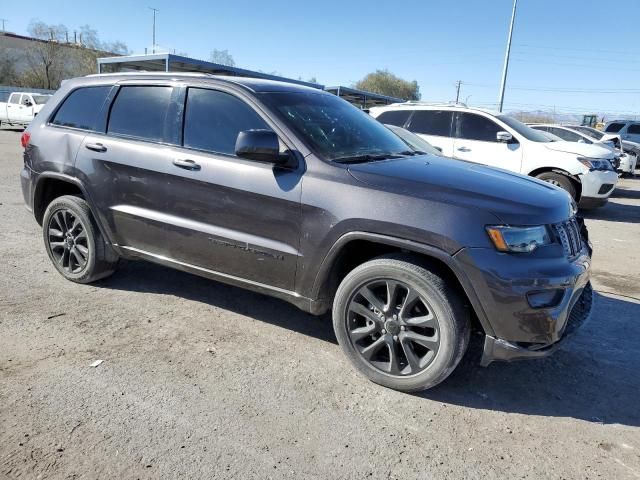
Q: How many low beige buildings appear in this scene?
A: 1